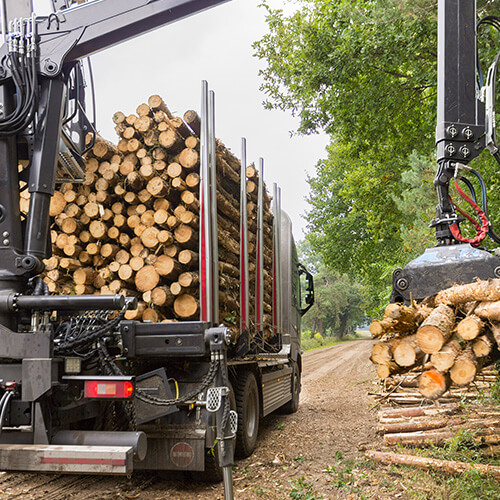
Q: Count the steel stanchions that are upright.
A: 6